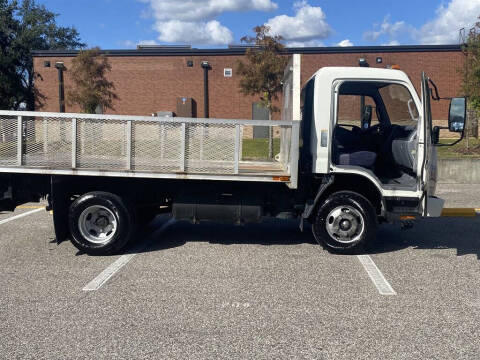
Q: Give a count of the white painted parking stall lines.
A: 3